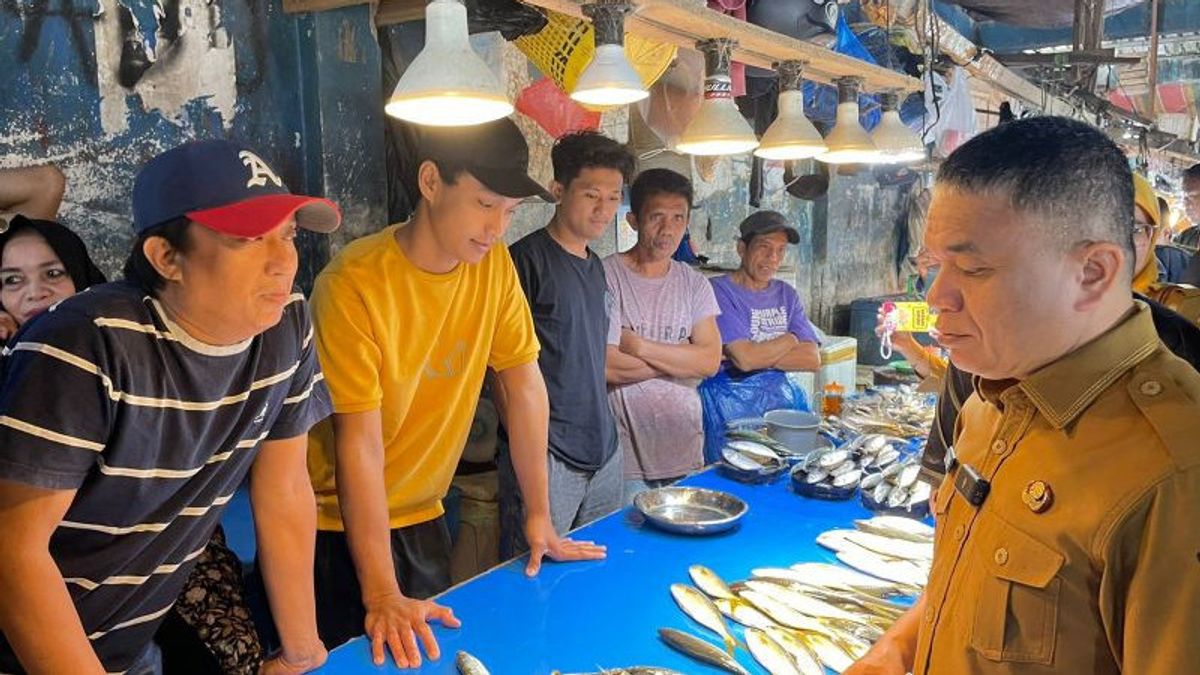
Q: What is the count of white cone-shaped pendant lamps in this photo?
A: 6